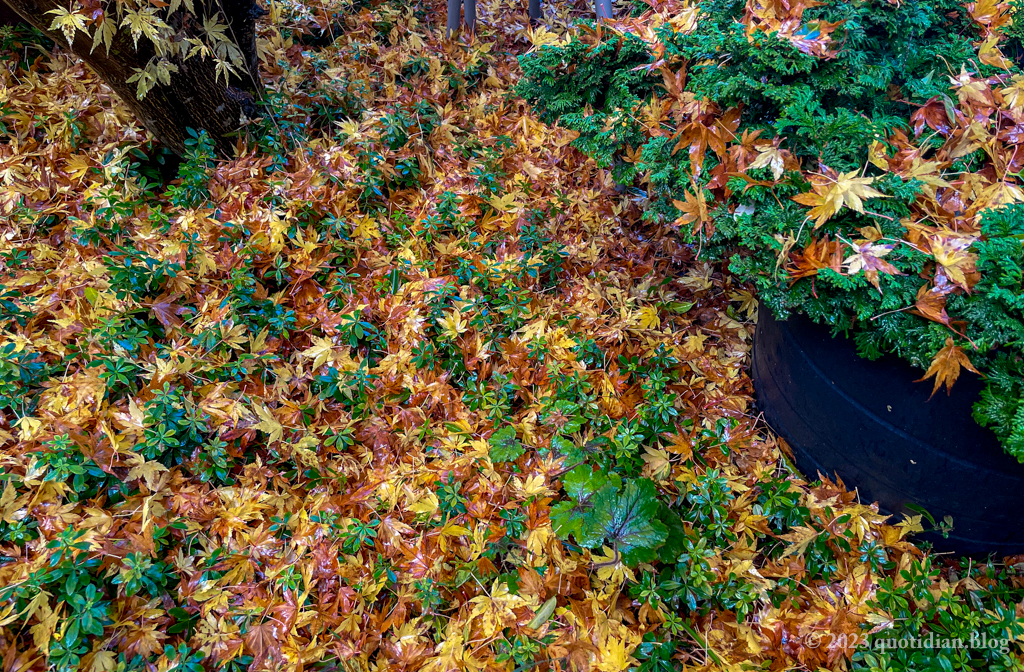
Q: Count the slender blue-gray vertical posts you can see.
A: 4